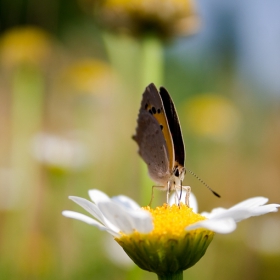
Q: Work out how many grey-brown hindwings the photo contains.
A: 1